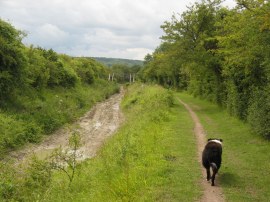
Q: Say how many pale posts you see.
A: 4